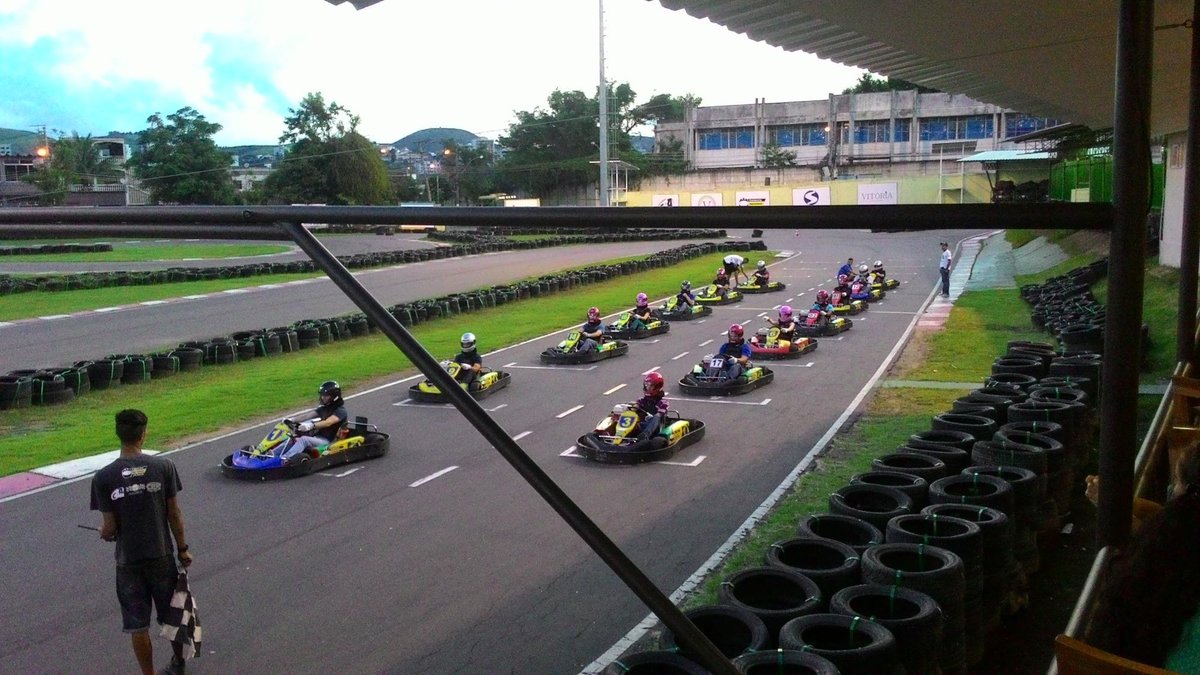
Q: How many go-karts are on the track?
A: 14